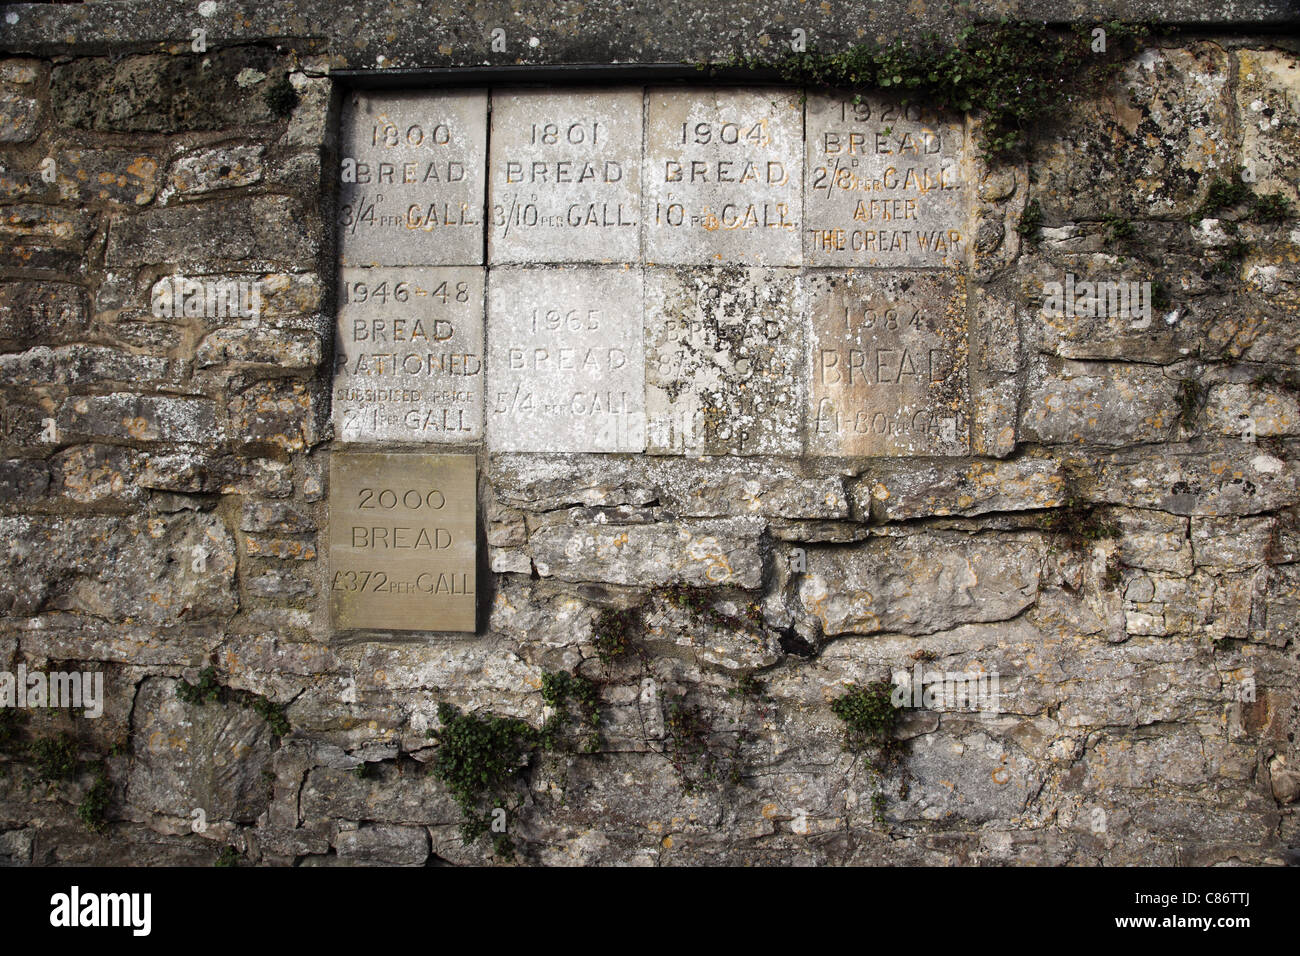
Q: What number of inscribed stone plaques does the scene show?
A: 9